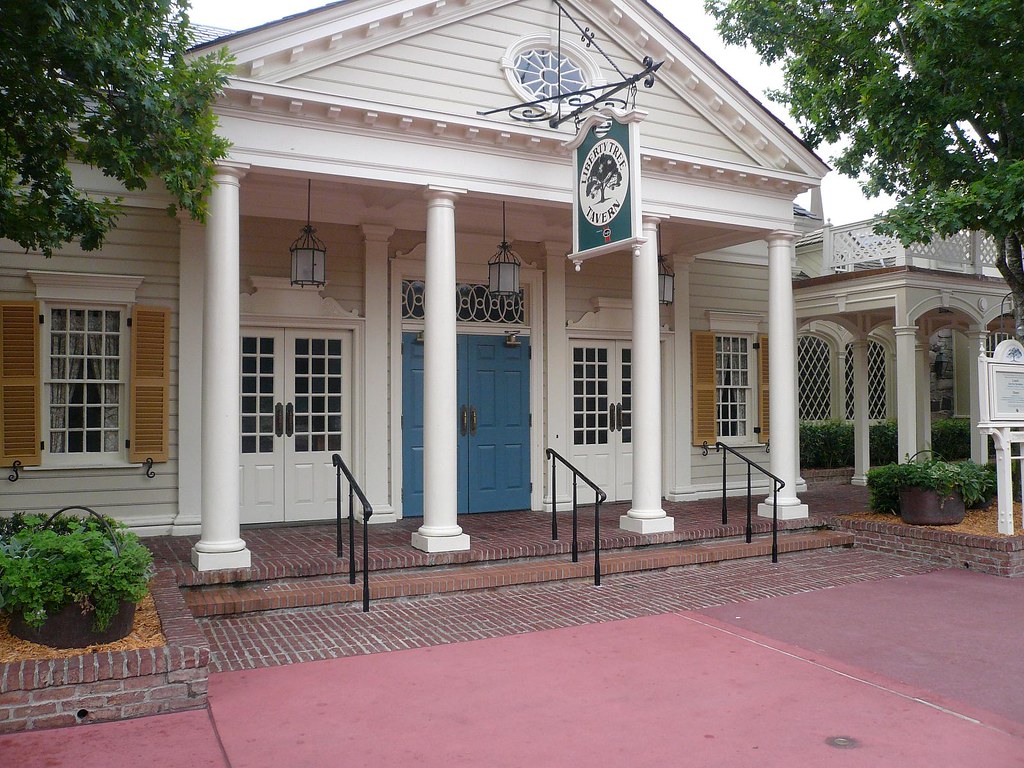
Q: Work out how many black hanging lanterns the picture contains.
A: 3